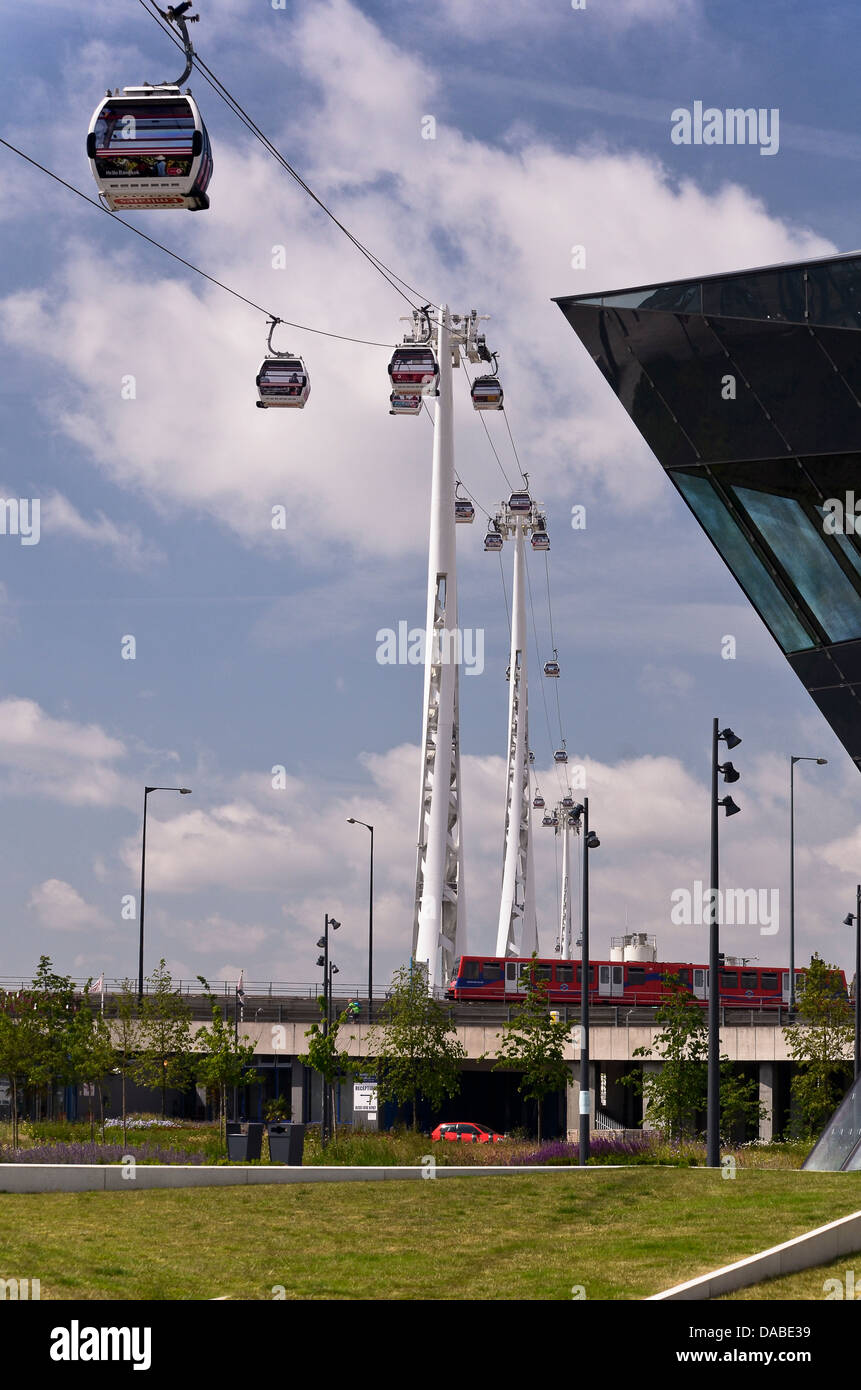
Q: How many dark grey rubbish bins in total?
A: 2